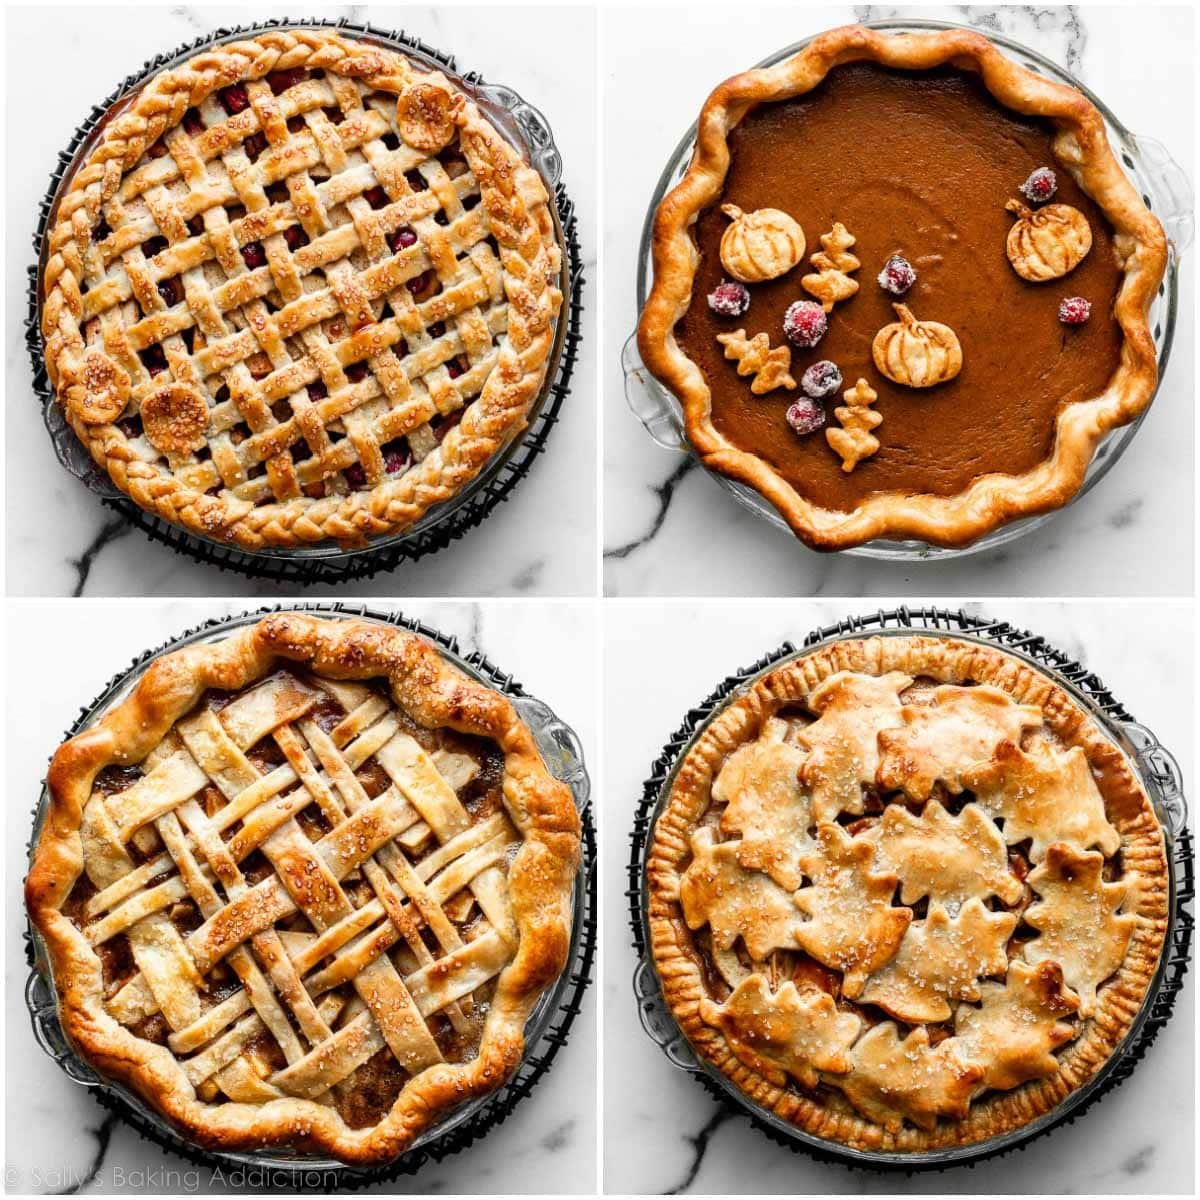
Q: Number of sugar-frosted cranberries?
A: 7